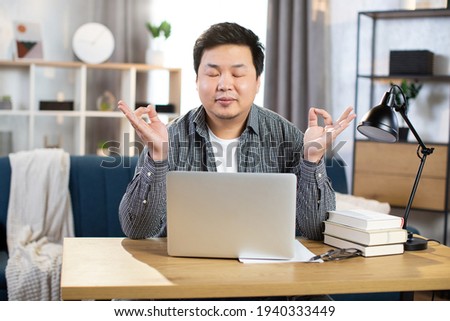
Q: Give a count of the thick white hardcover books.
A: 3